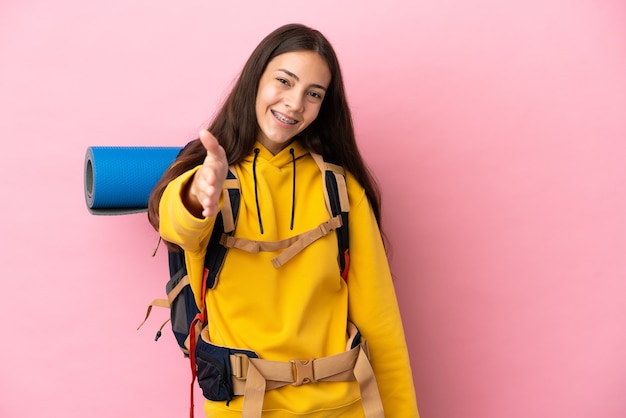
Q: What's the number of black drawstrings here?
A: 2